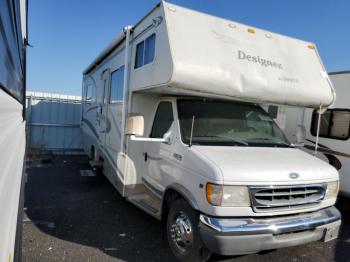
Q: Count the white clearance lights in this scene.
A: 3